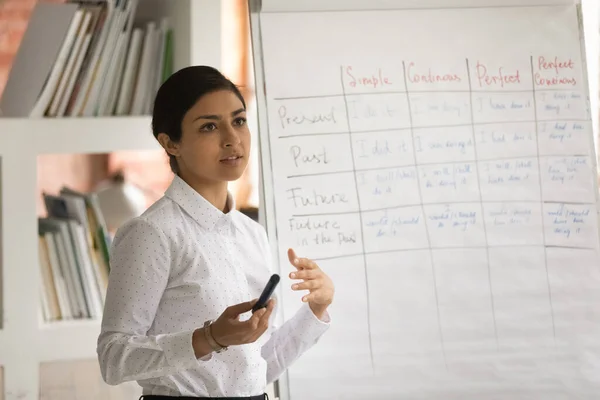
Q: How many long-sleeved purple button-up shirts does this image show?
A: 0